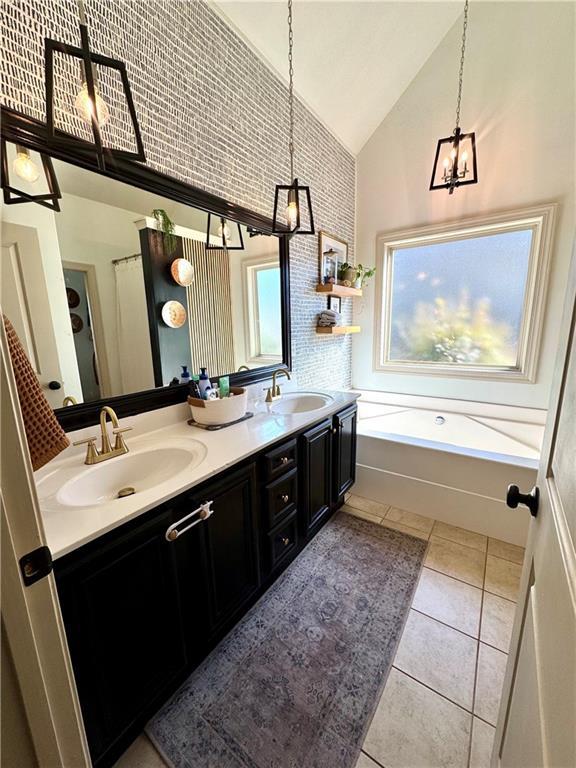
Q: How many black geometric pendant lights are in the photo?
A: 3